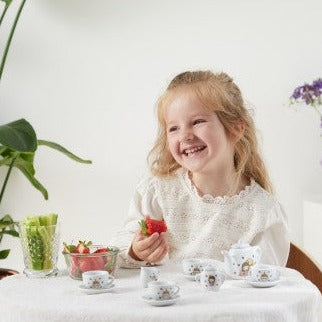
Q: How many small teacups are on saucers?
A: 4